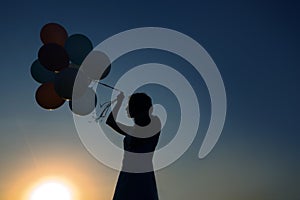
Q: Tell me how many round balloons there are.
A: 8